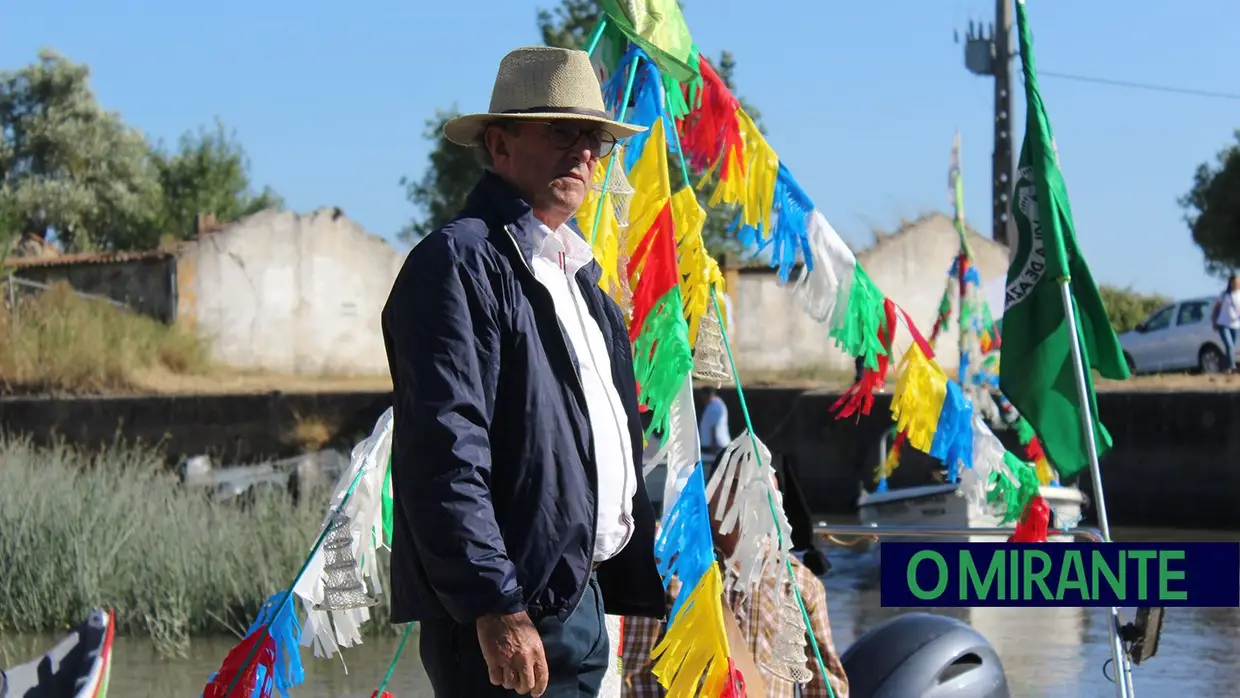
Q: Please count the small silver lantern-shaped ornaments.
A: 4